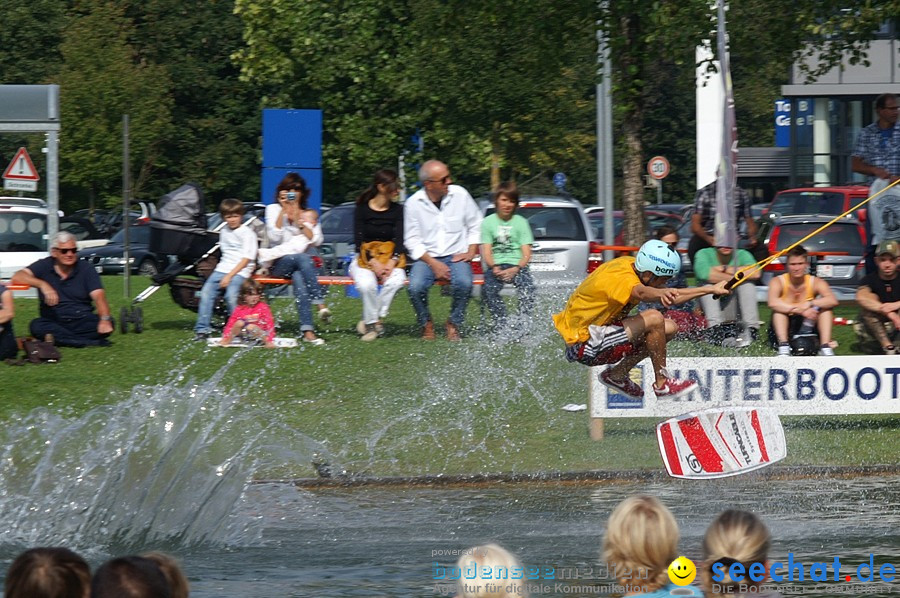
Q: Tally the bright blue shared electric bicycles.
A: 0